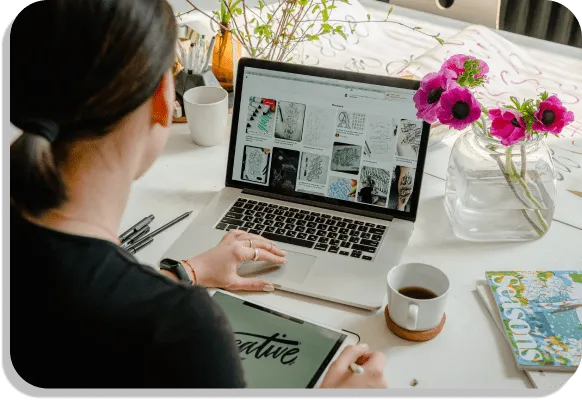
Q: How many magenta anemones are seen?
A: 5